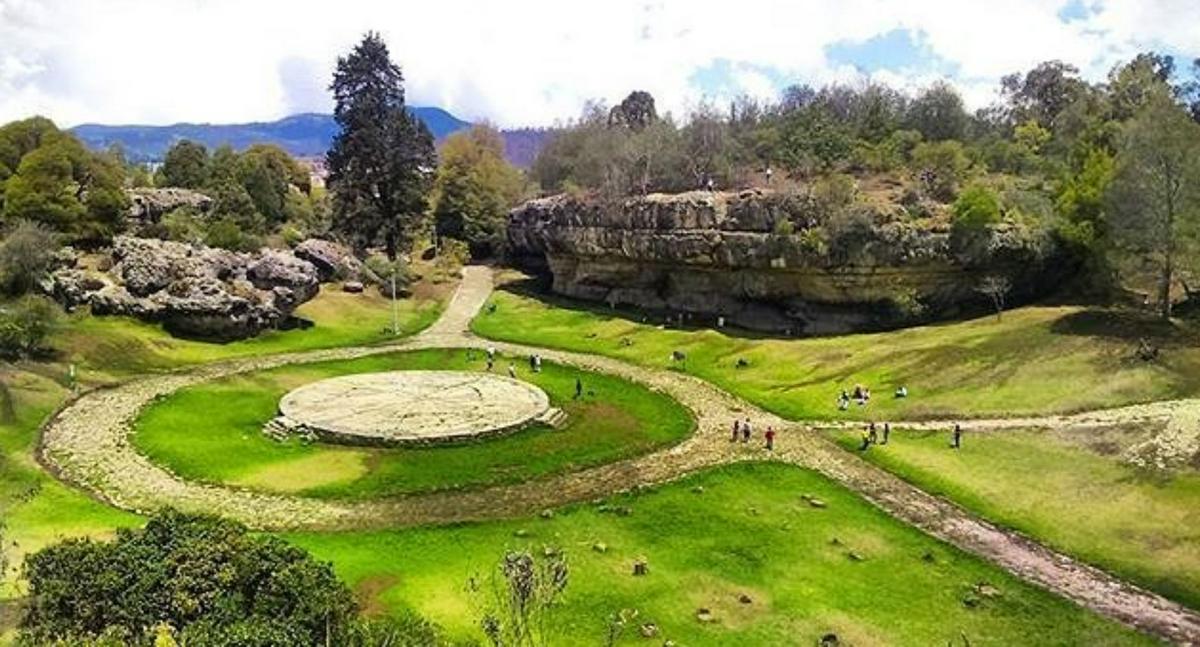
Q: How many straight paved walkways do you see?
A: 3